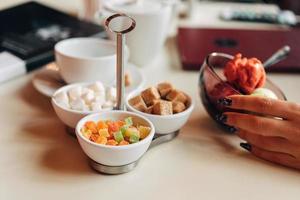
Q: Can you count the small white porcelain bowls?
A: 3